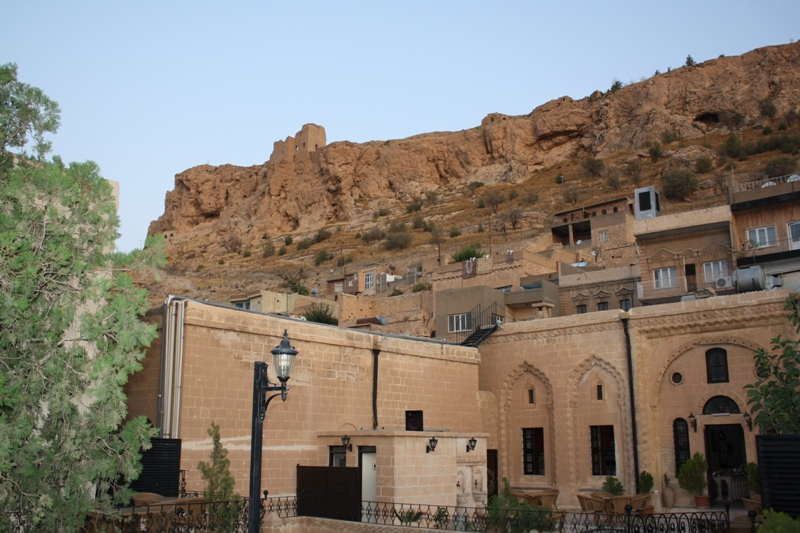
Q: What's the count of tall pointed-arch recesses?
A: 2